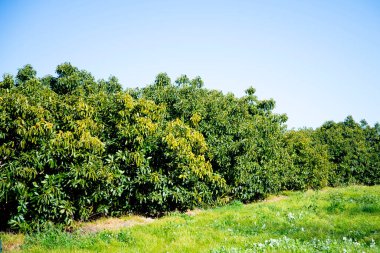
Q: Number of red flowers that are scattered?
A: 0